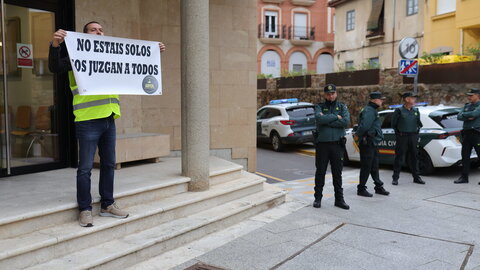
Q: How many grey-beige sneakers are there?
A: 2